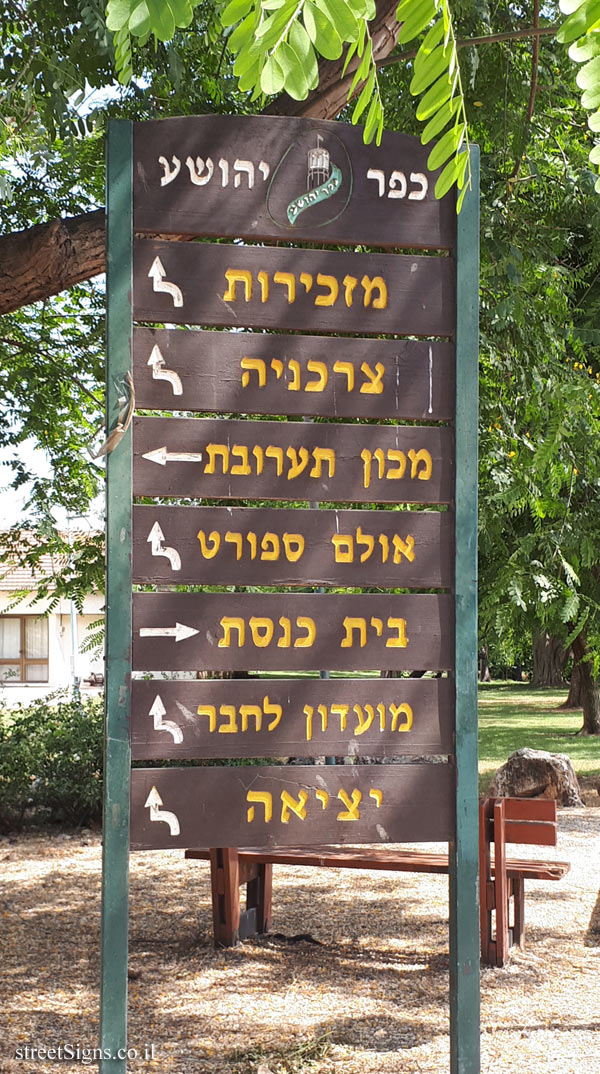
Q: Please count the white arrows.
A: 7